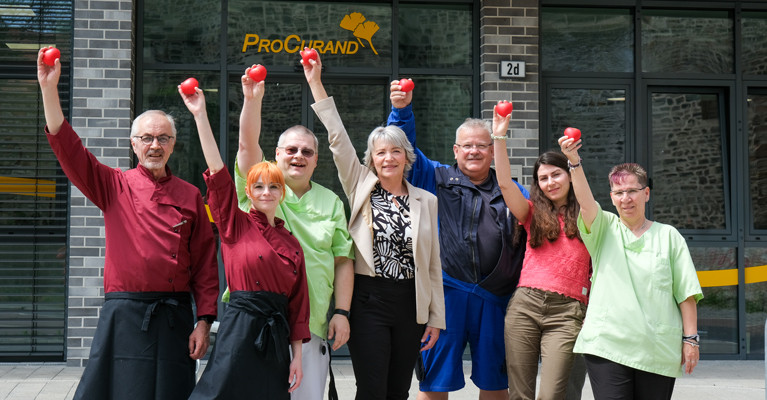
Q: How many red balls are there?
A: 7